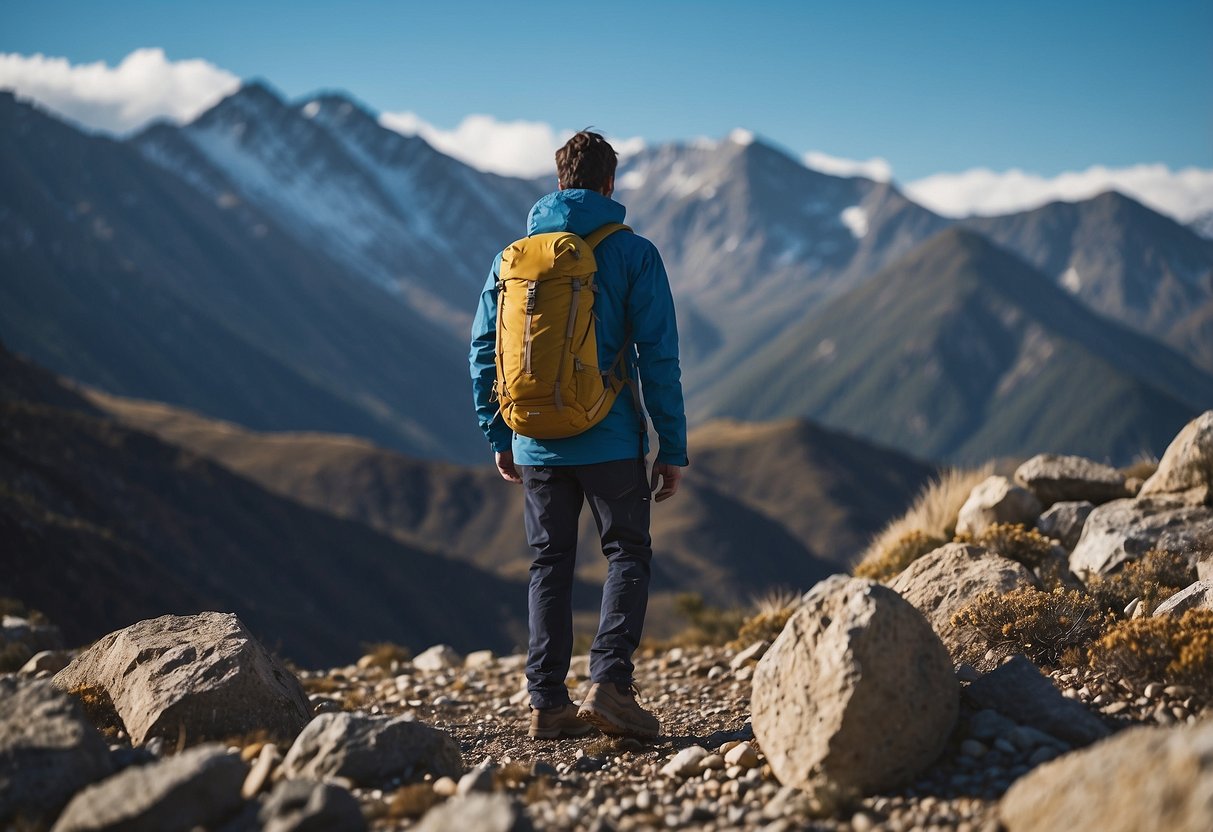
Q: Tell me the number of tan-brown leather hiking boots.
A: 2